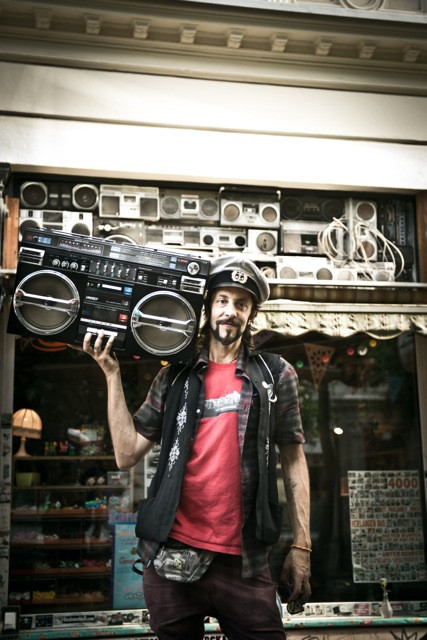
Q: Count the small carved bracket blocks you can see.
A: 9